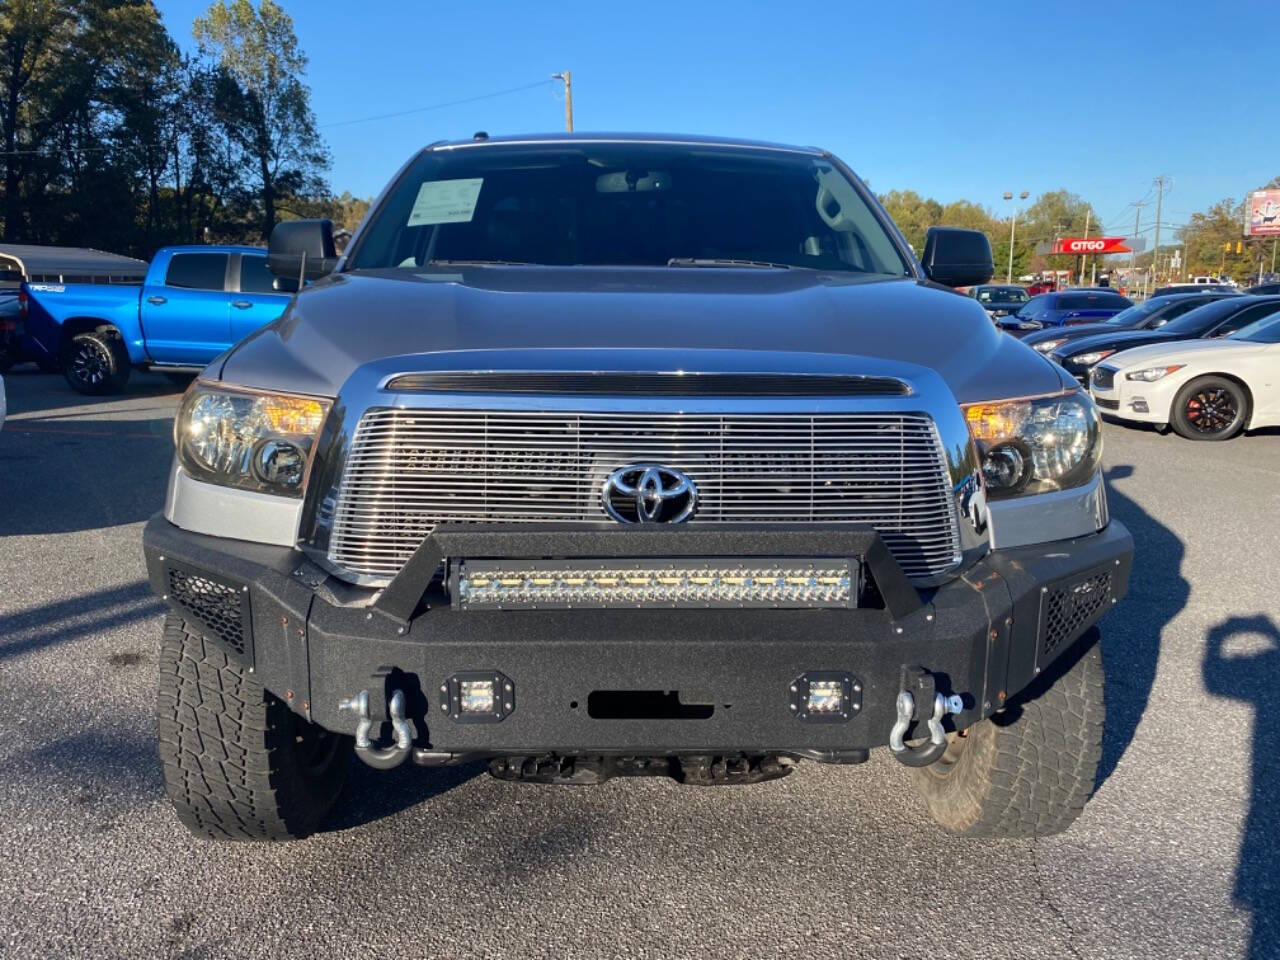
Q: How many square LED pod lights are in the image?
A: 2